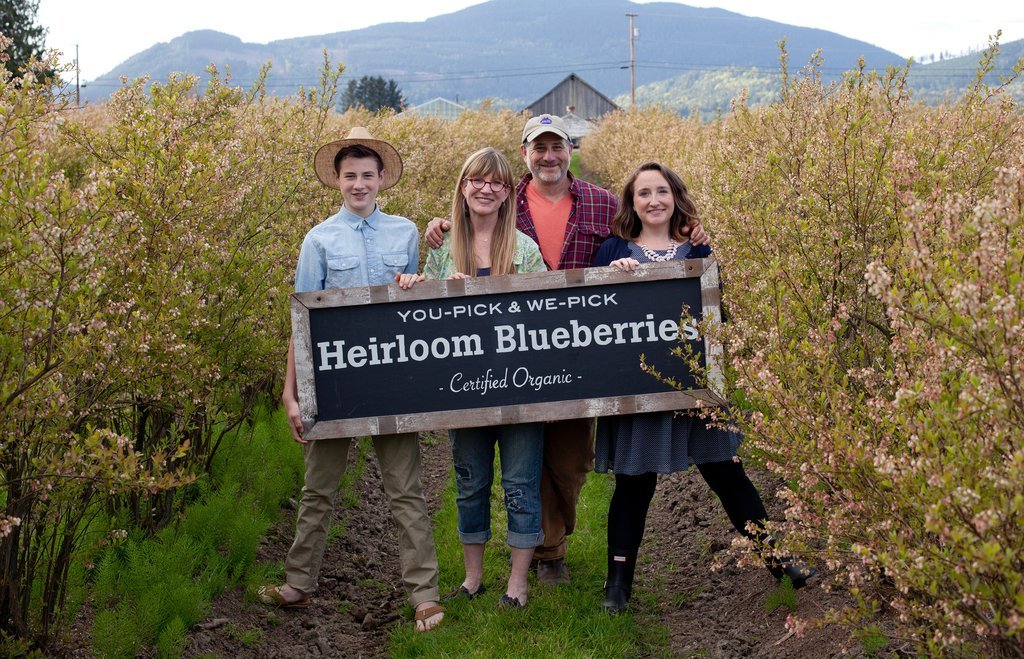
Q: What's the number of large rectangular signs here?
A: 1